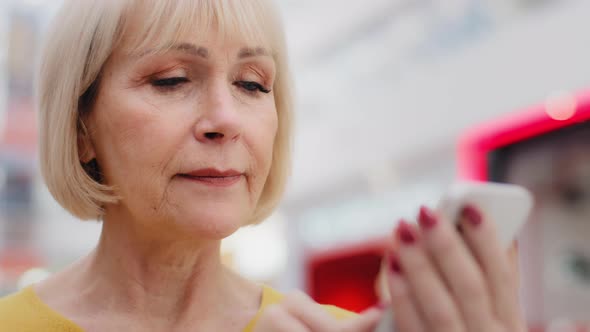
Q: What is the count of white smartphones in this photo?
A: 1